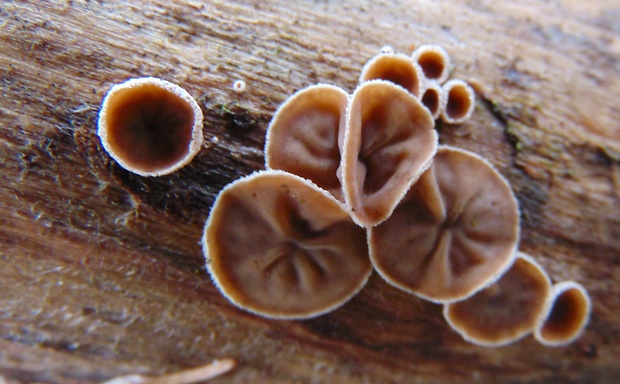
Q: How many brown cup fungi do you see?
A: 11